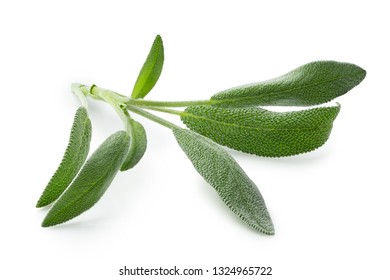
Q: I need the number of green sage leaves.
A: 7